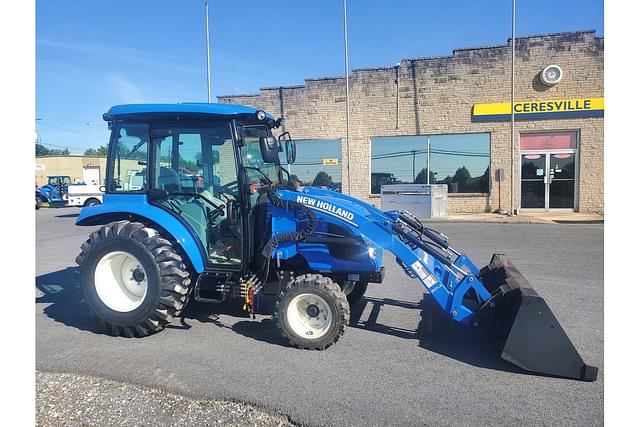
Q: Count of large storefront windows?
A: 2